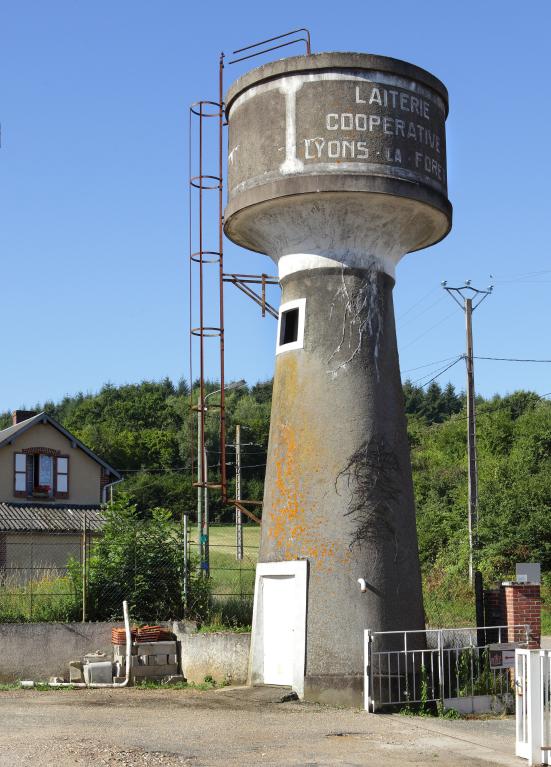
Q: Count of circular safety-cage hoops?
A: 6